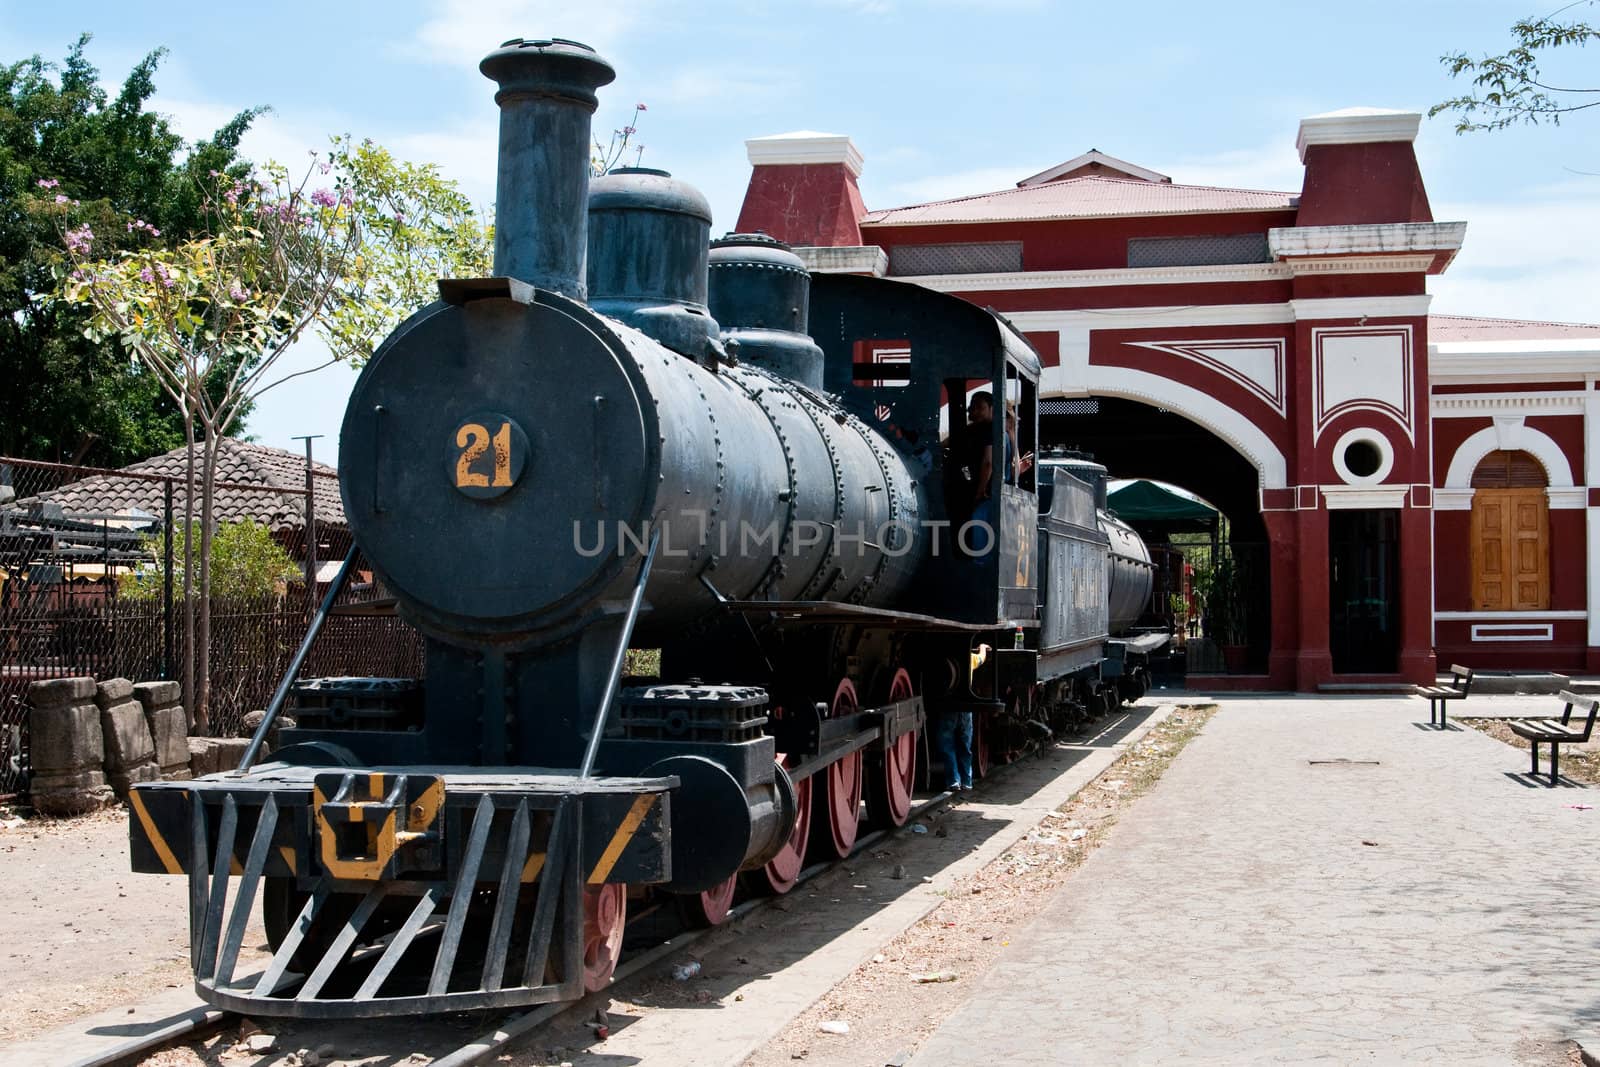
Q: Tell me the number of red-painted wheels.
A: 6